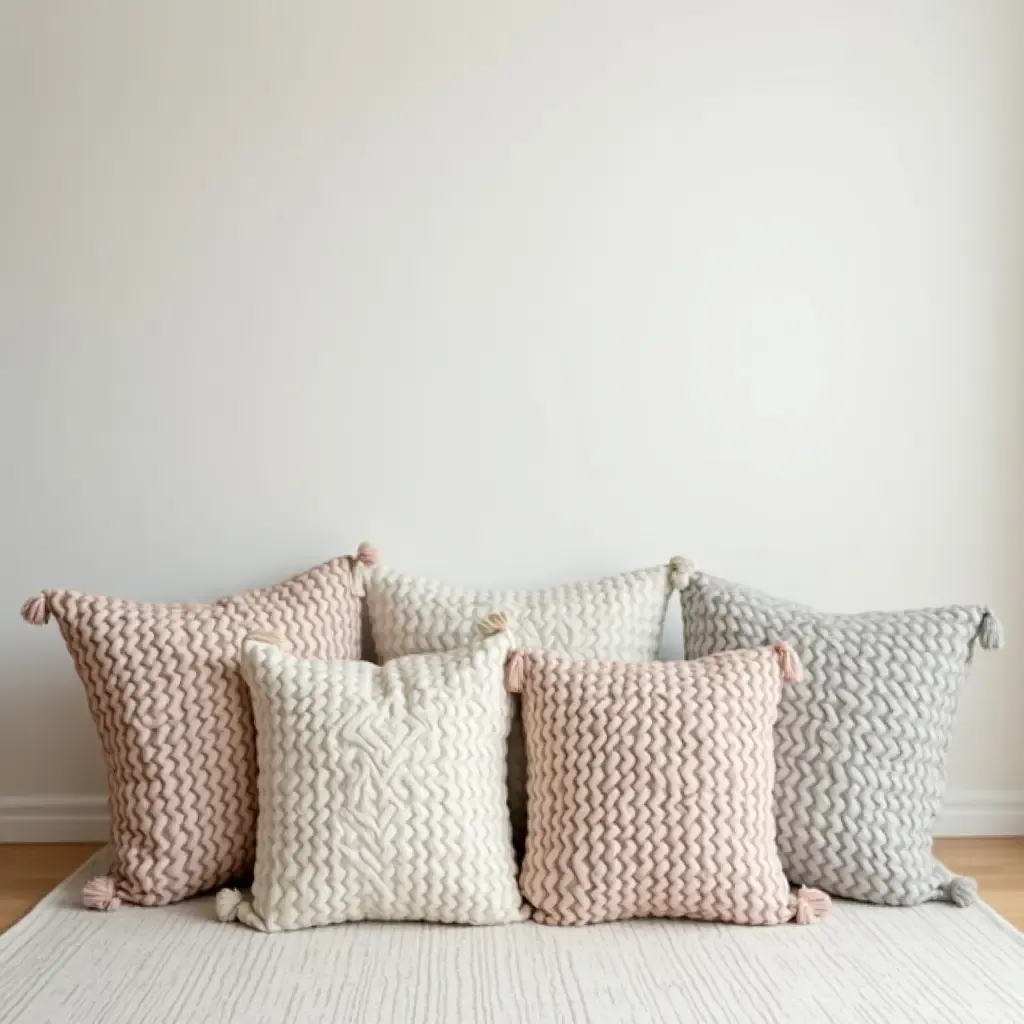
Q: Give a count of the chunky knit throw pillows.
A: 5